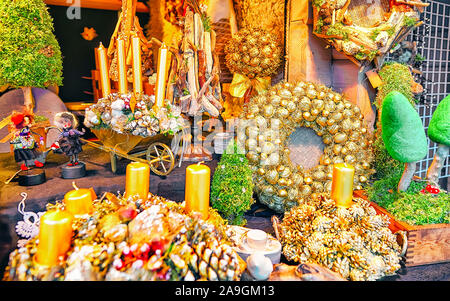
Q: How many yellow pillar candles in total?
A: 5